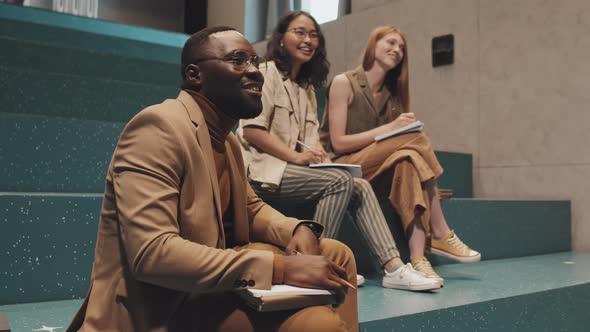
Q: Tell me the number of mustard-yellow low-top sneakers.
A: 2